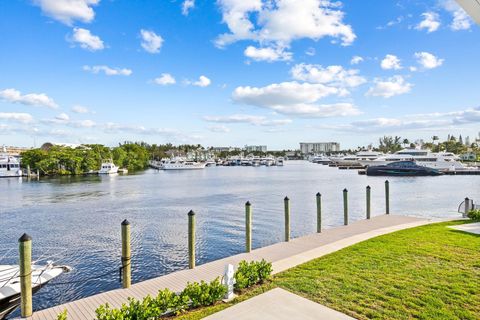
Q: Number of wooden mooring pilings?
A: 9